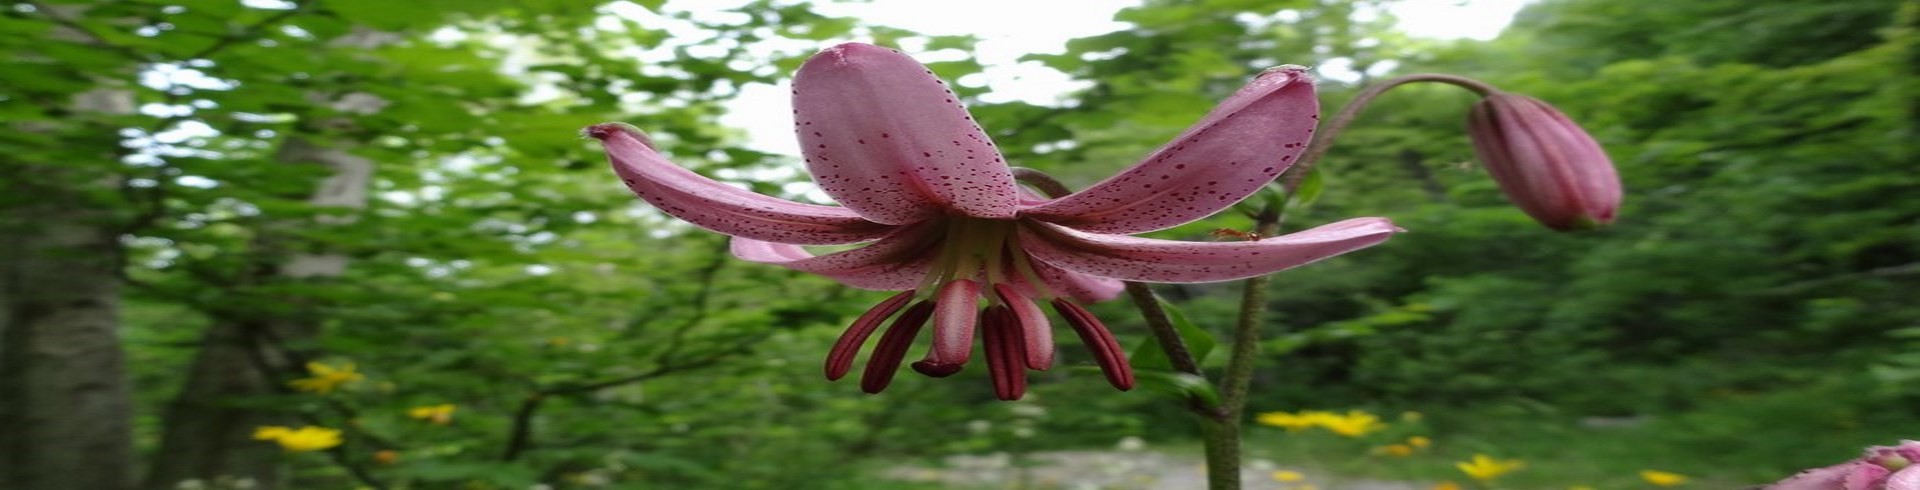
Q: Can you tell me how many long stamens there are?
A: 6